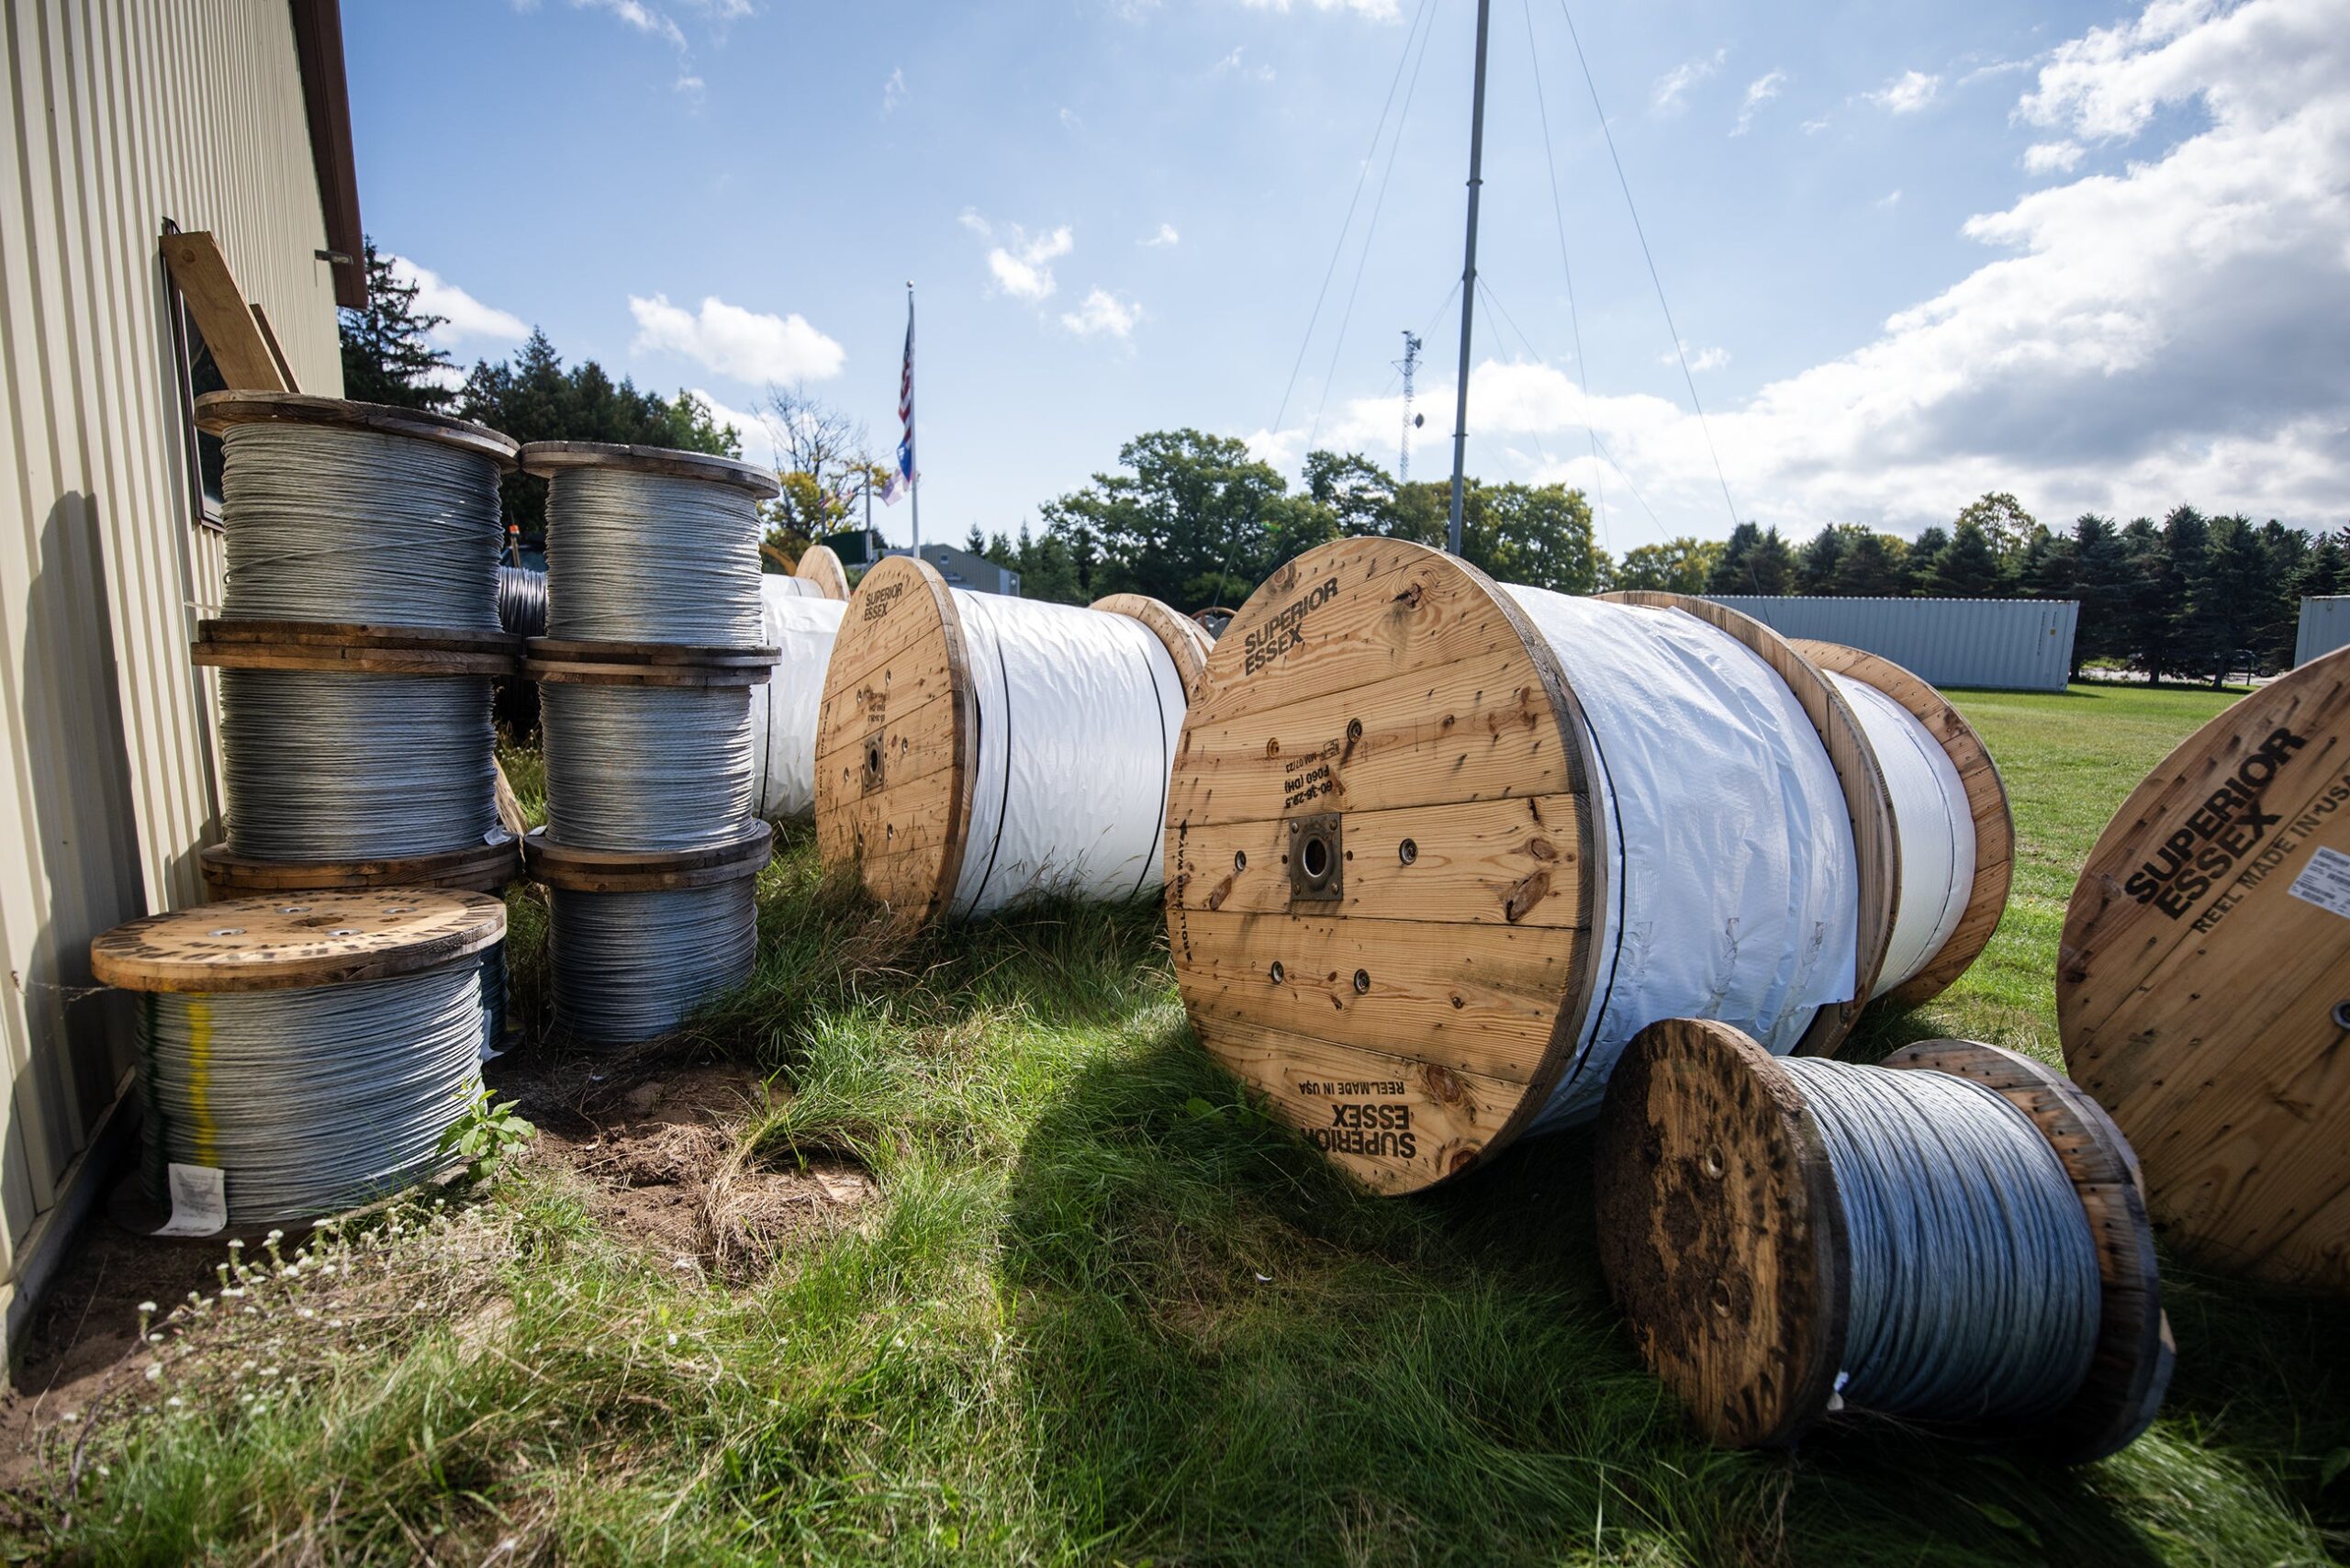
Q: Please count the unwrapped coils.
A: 9